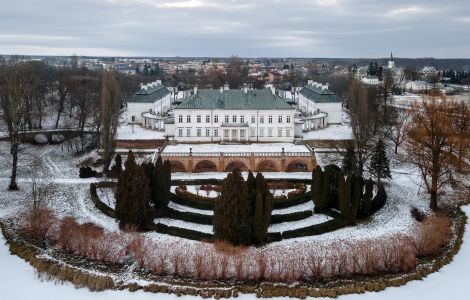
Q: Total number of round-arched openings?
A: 5